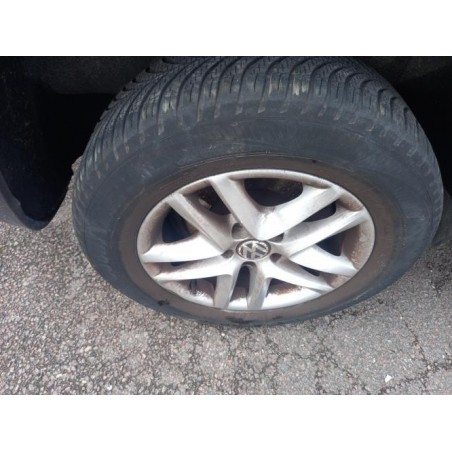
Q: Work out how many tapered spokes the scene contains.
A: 10